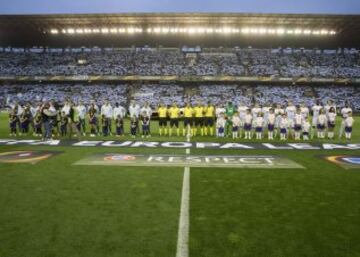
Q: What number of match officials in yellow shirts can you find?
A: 5